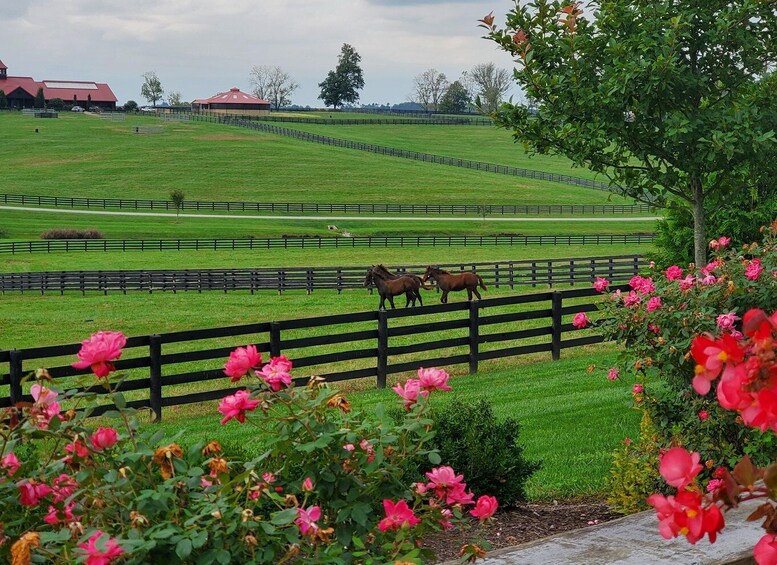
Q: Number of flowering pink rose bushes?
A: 2